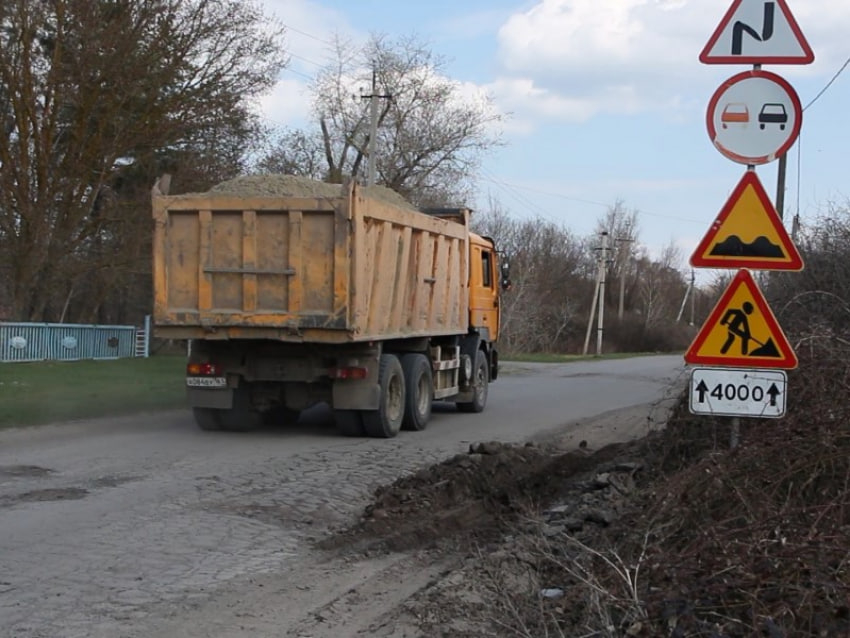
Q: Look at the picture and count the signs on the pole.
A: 5